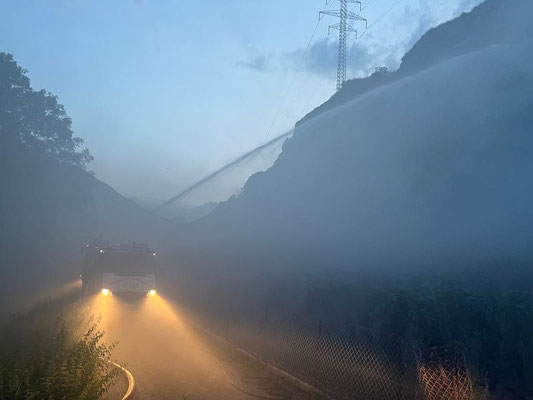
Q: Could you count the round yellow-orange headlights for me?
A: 2